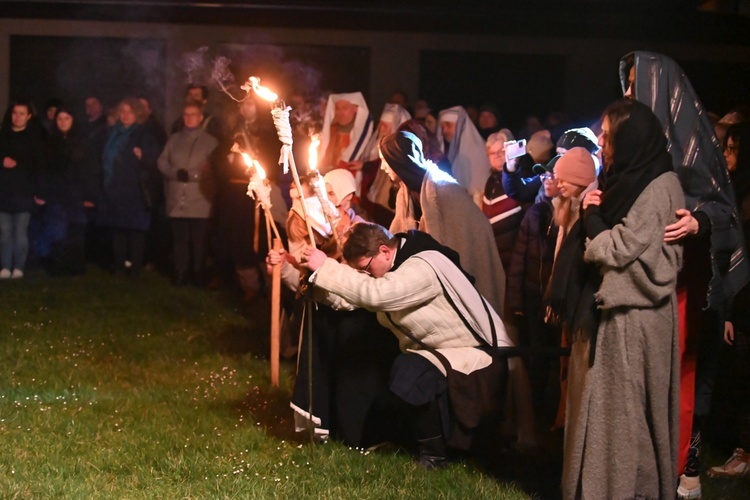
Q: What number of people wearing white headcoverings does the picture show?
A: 4